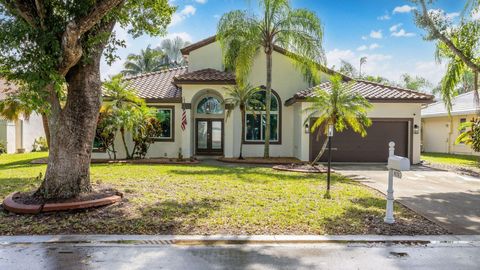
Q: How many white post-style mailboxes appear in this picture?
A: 1